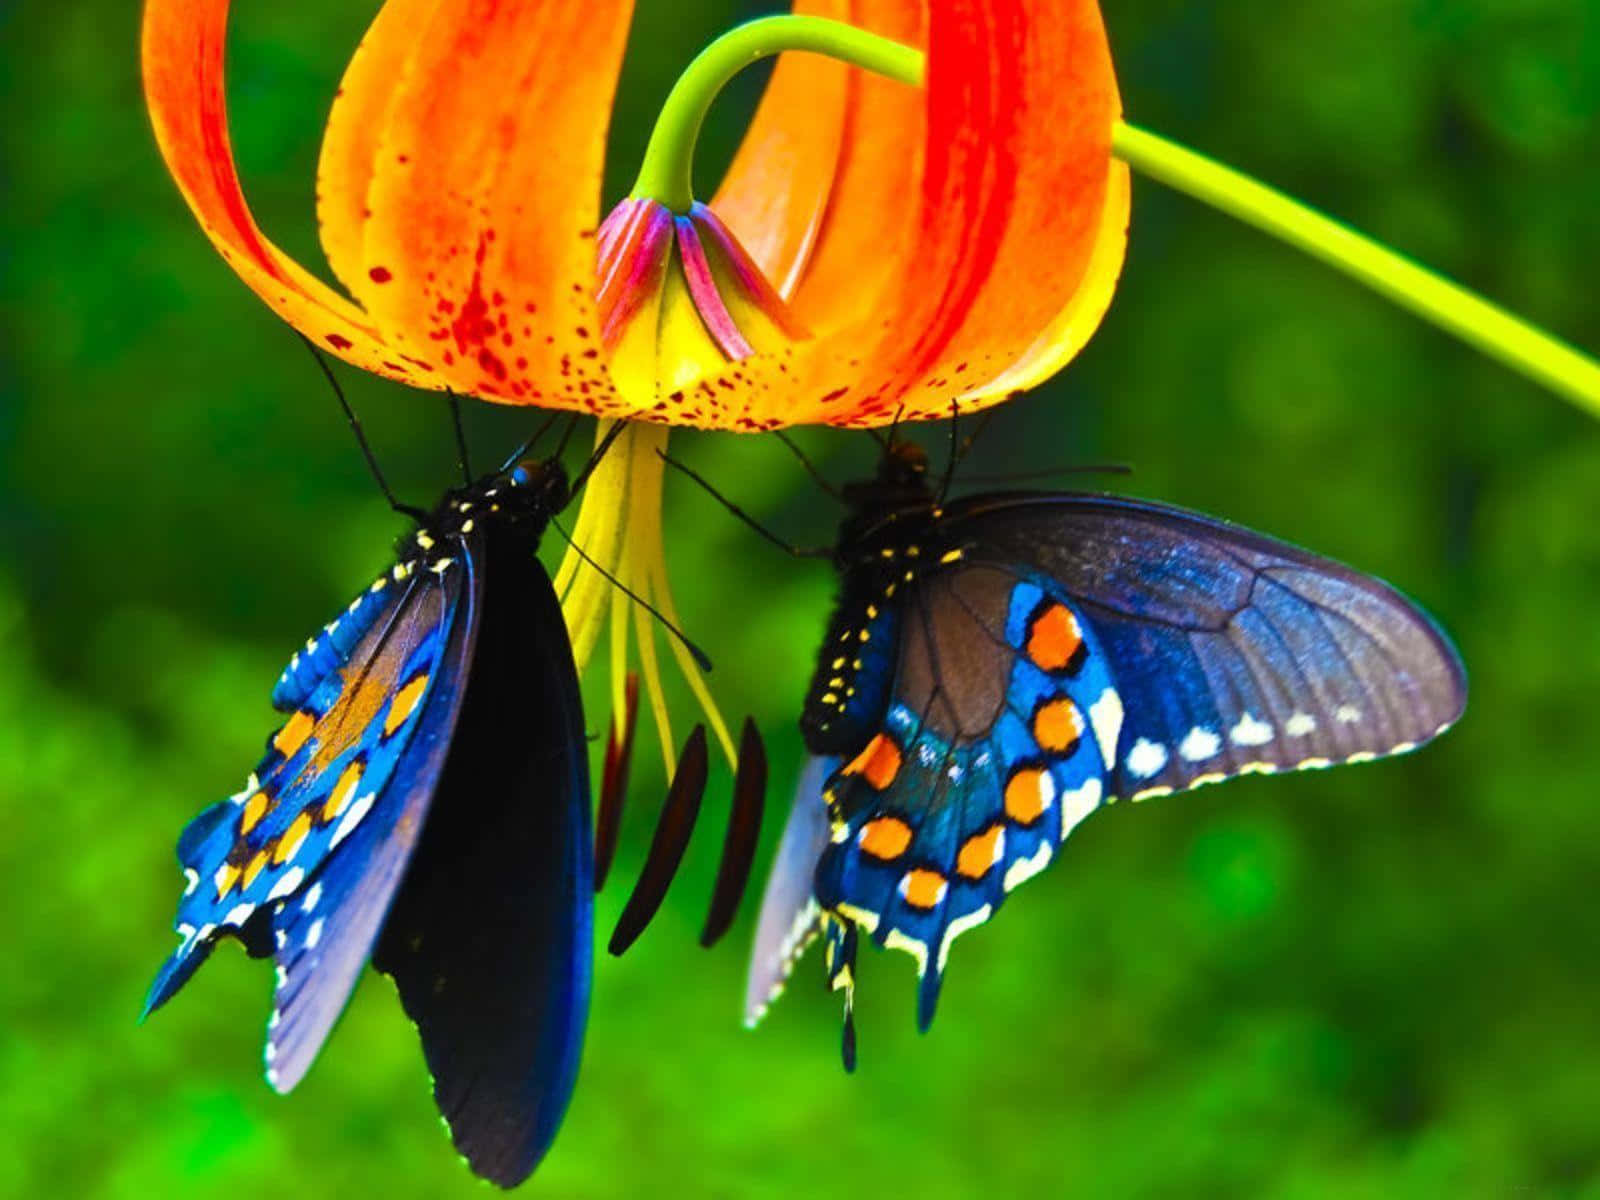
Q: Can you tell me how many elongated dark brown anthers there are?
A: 3